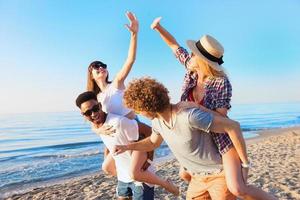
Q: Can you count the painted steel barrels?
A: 0